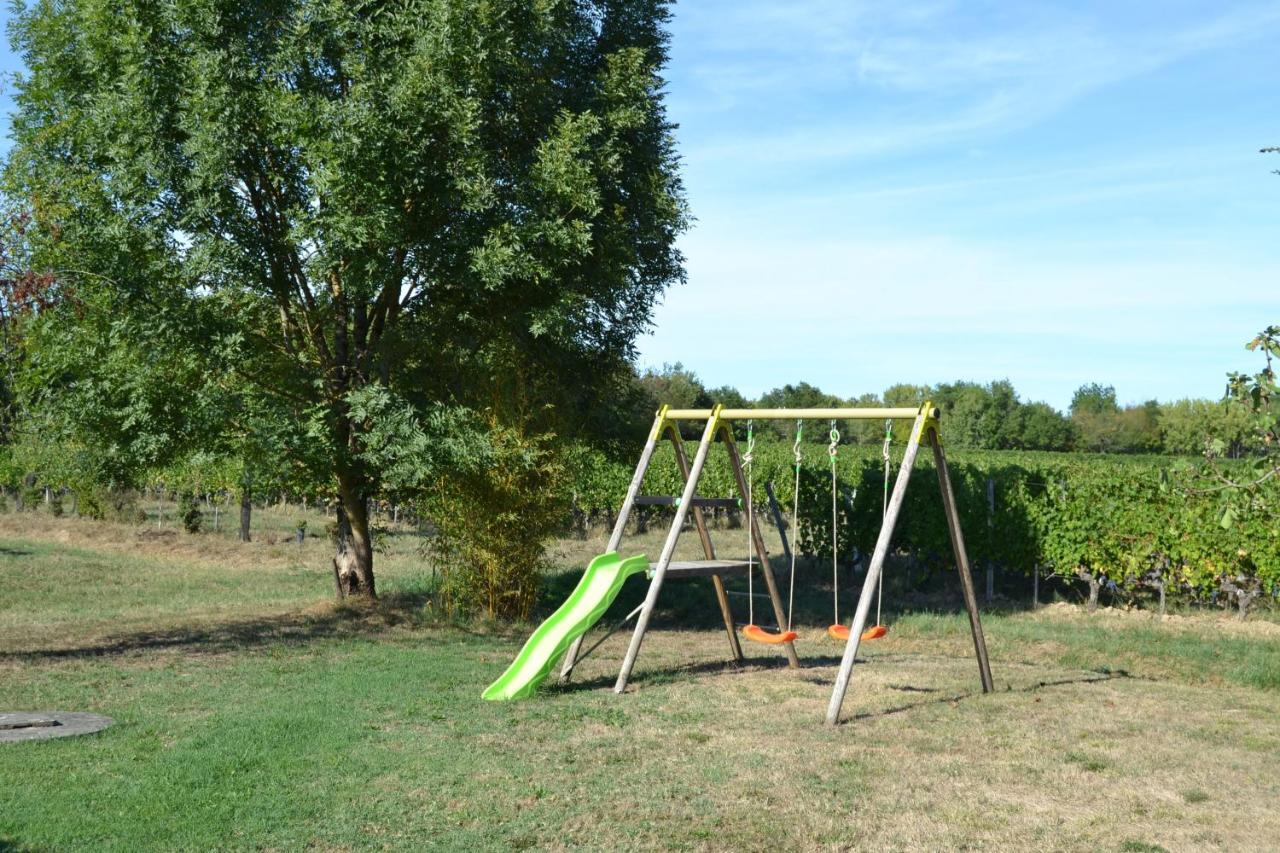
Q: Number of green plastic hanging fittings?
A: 4